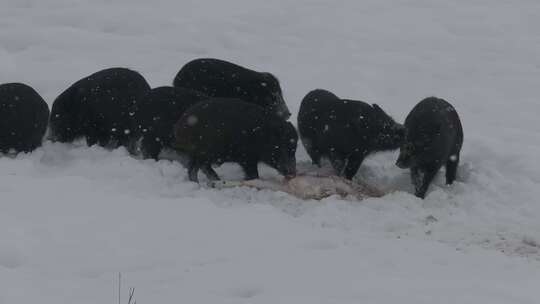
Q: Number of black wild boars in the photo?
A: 7